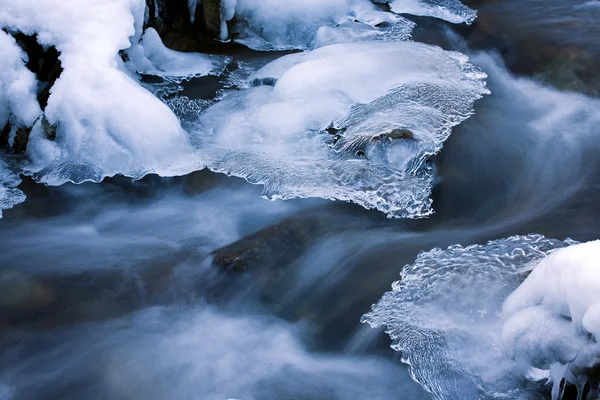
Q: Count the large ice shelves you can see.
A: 2